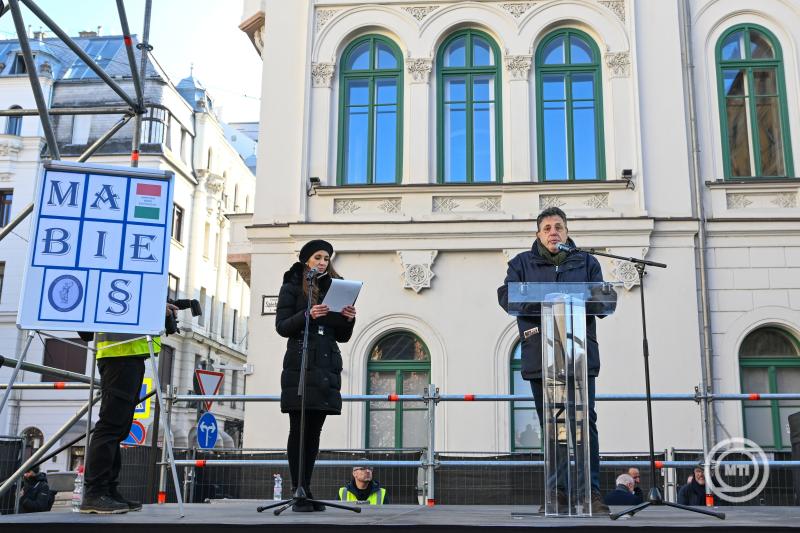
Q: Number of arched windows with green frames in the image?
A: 7